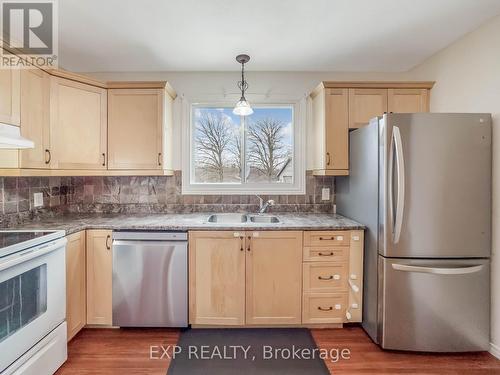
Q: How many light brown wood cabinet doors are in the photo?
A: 11